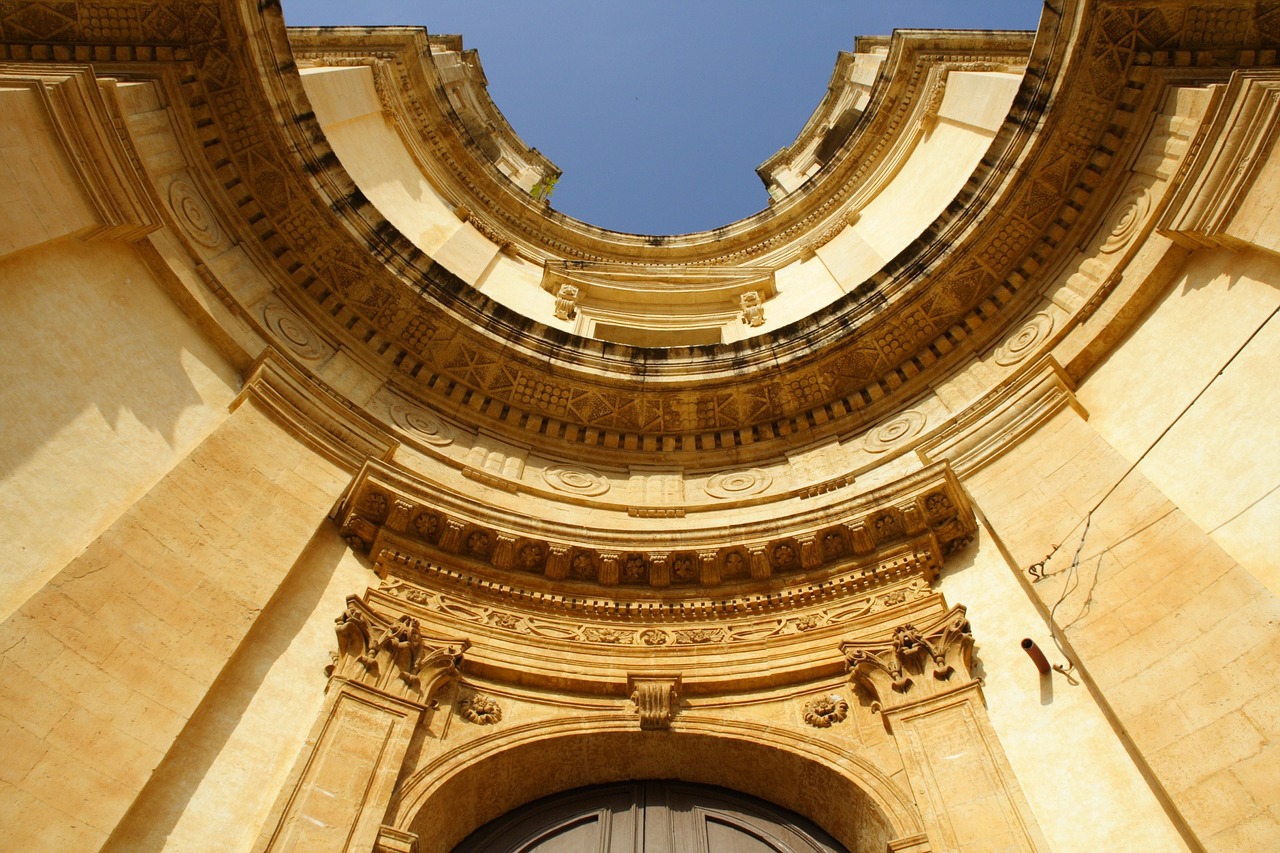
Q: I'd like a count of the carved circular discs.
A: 8